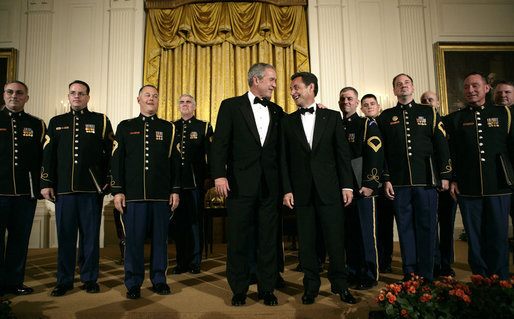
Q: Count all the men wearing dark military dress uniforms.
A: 10